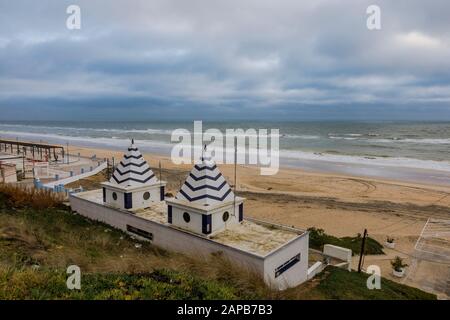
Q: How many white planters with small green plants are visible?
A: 2